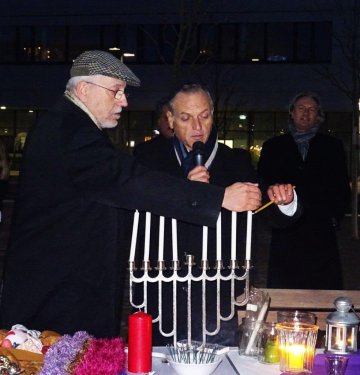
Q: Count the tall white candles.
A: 8